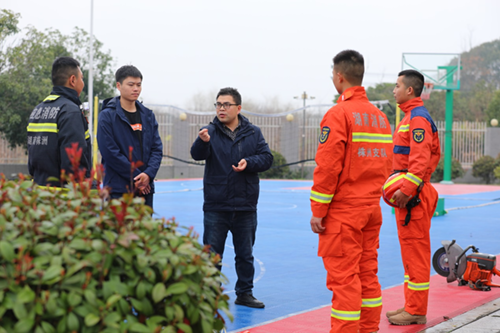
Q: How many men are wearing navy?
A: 3